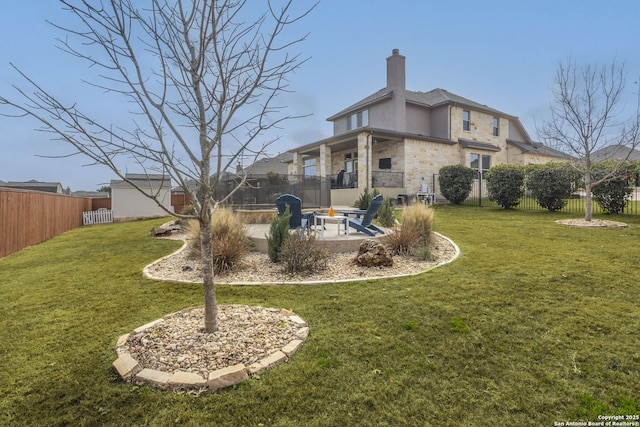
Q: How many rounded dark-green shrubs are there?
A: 4